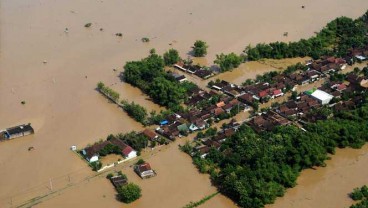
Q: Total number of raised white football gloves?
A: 0